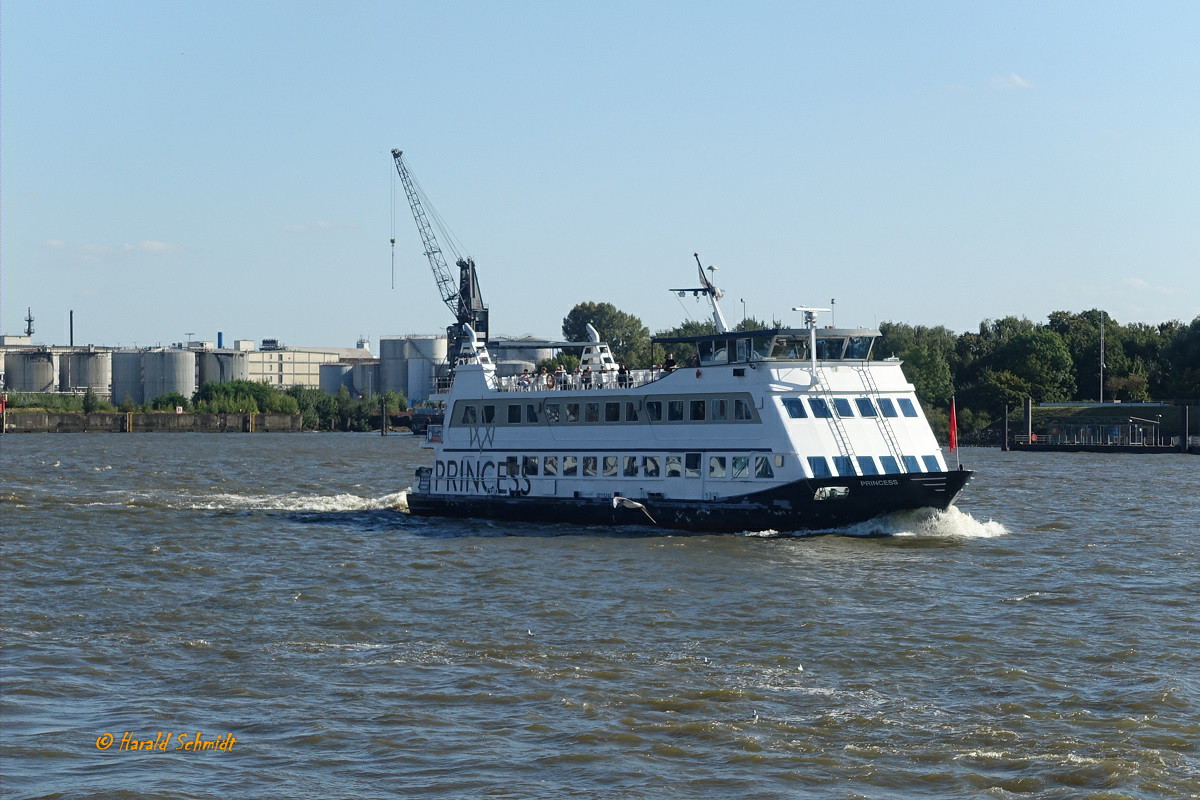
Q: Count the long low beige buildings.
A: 1